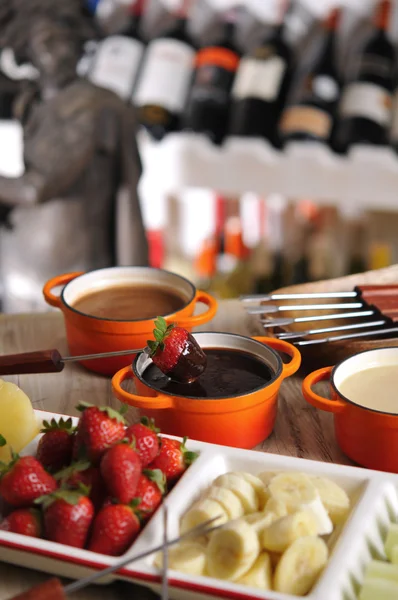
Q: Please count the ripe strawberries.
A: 12